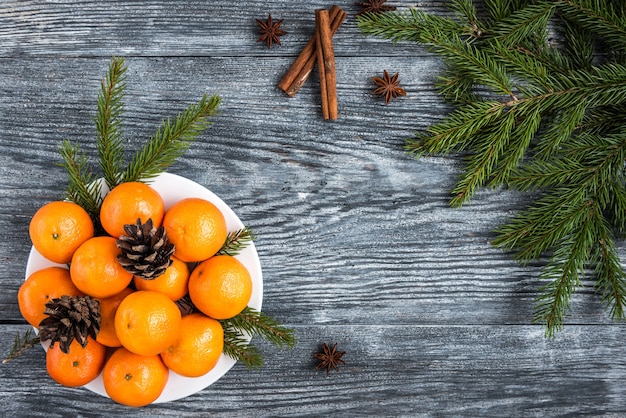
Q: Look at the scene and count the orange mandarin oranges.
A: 12